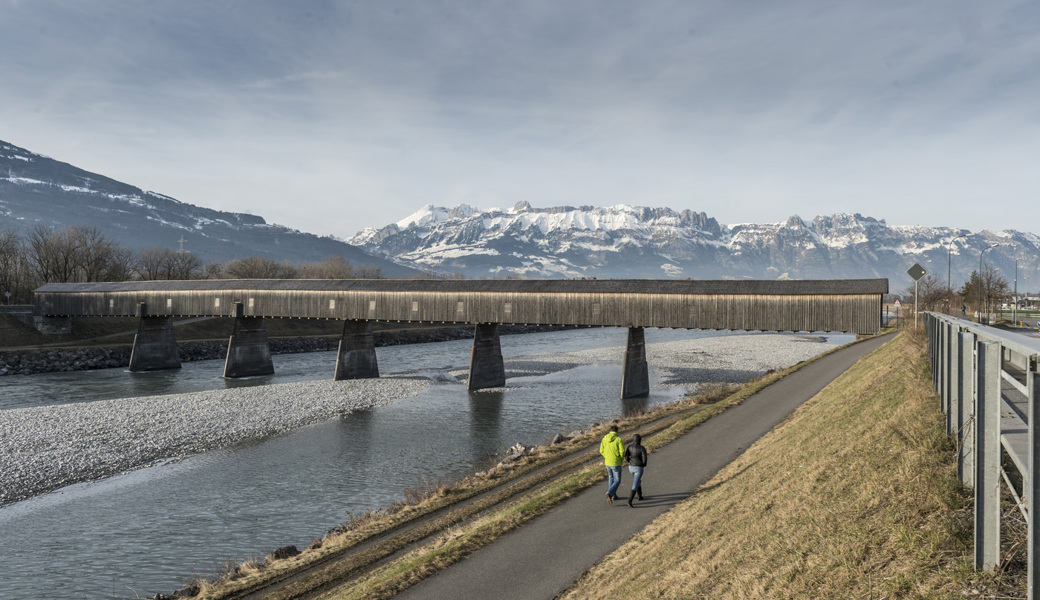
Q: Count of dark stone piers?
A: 5